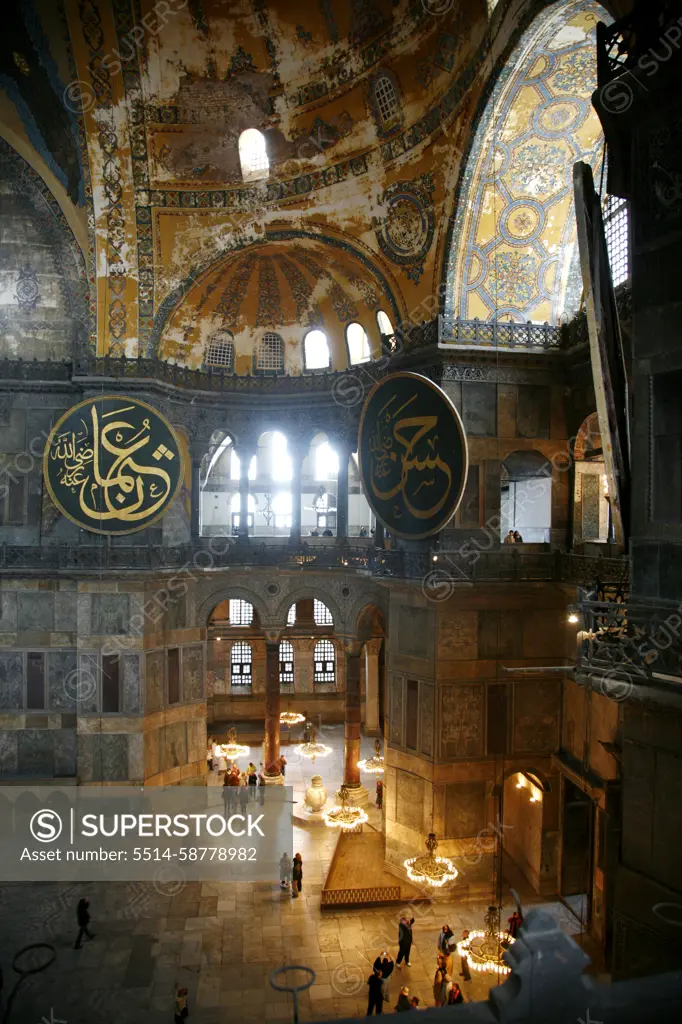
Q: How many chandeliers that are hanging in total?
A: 7